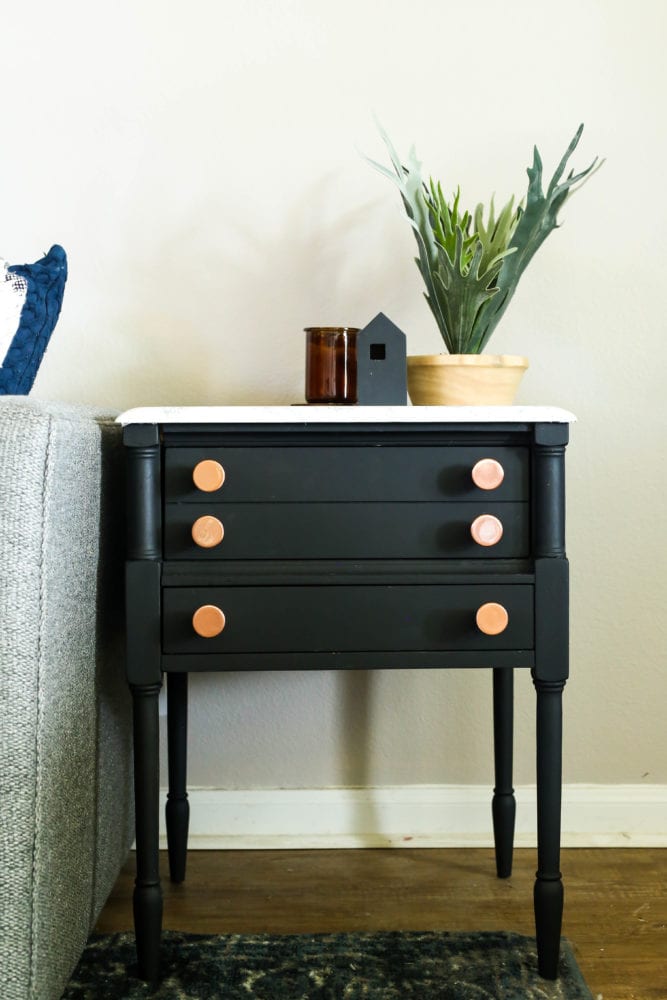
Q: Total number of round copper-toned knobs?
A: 6